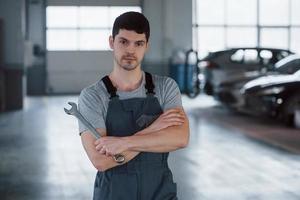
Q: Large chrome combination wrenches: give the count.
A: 1